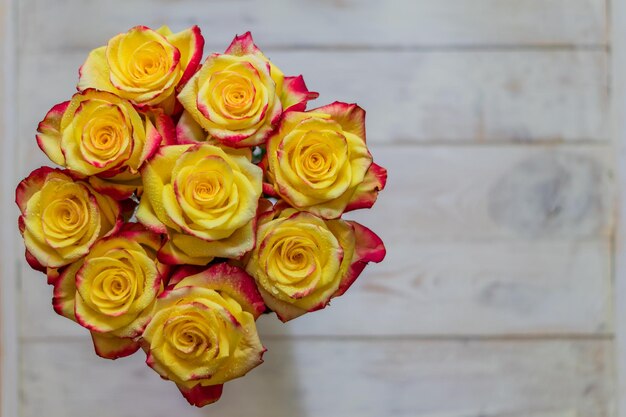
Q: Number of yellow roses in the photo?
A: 9